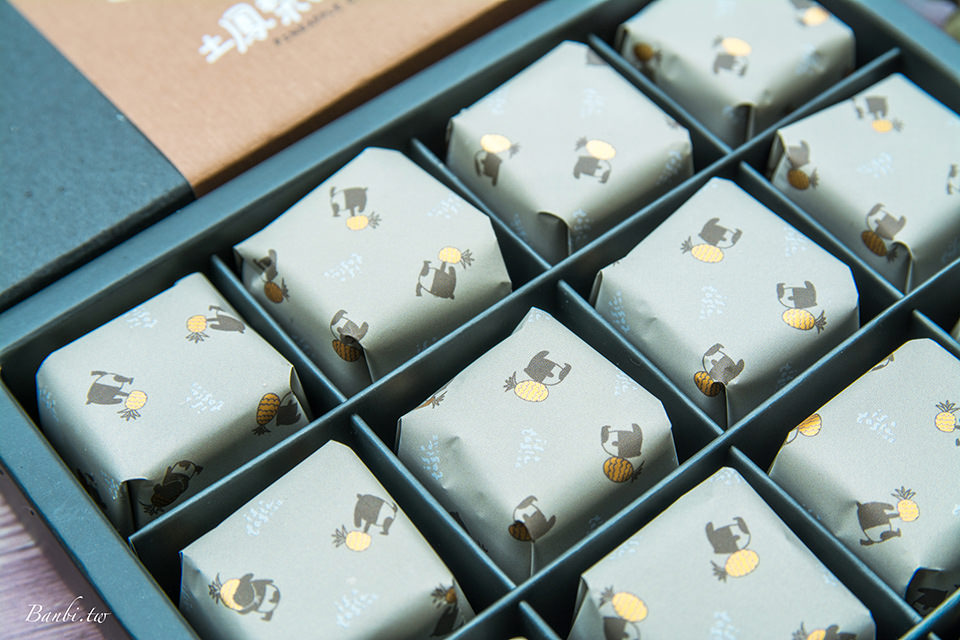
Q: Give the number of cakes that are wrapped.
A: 10